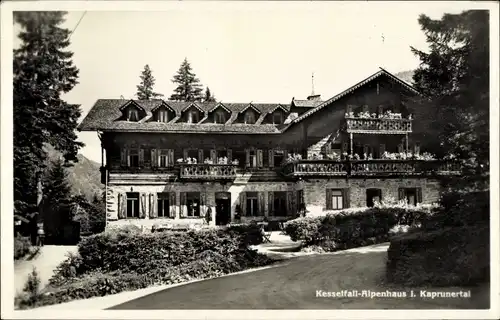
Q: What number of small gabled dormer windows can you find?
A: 6